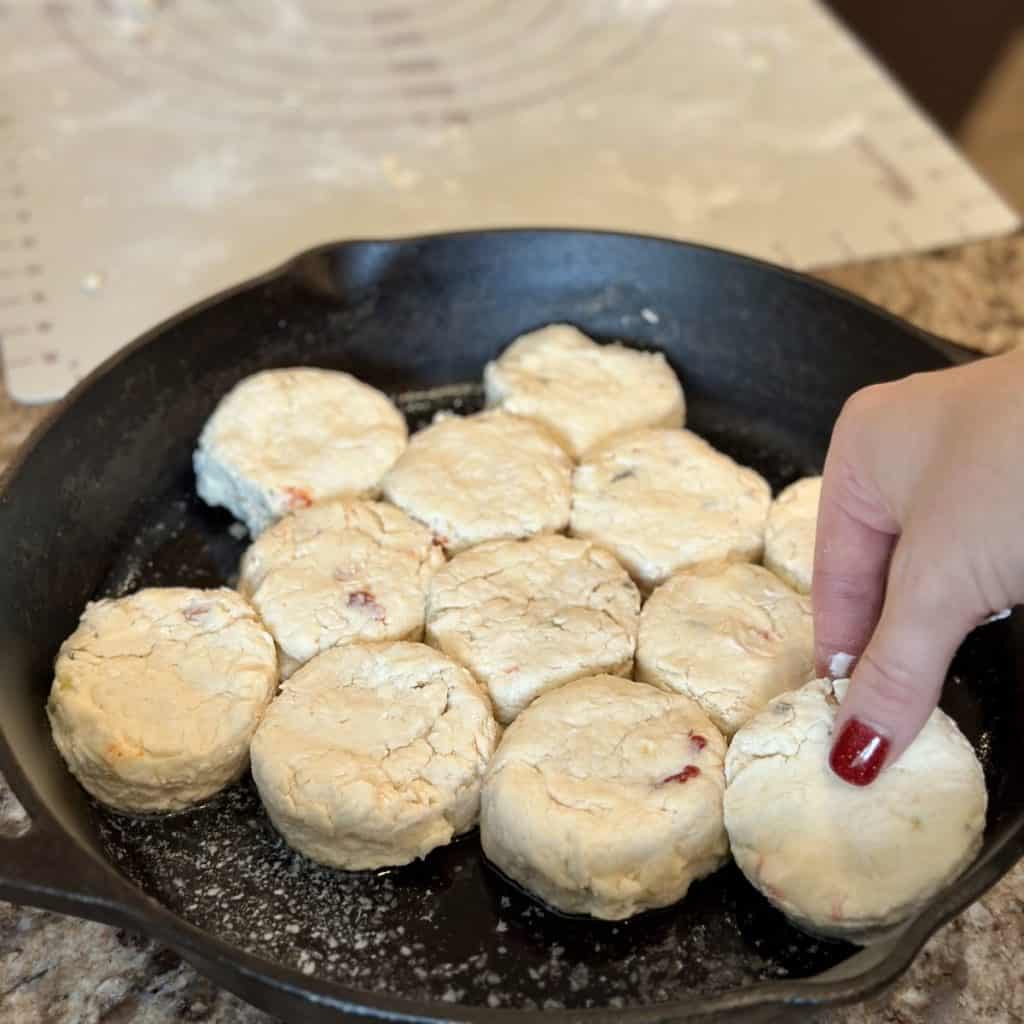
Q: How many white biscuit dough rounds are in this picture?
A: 12